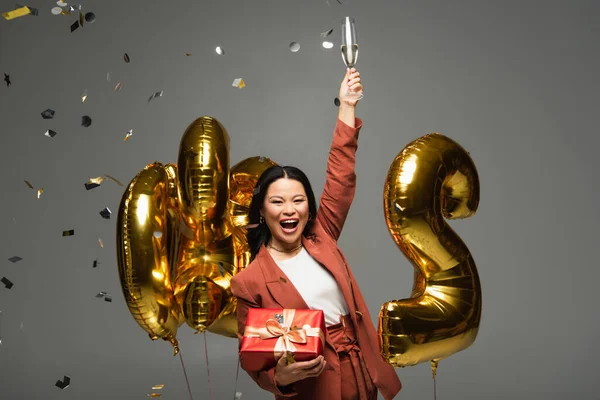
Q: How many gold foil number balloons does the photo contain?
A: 4